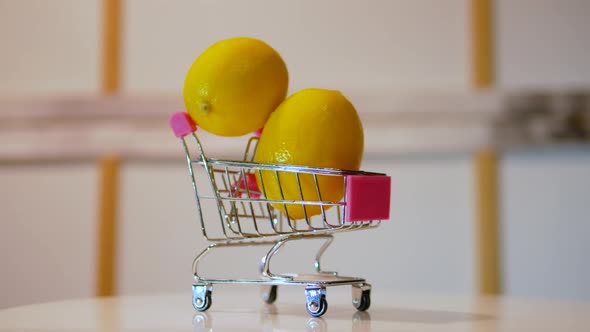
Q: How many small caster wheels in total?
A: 4